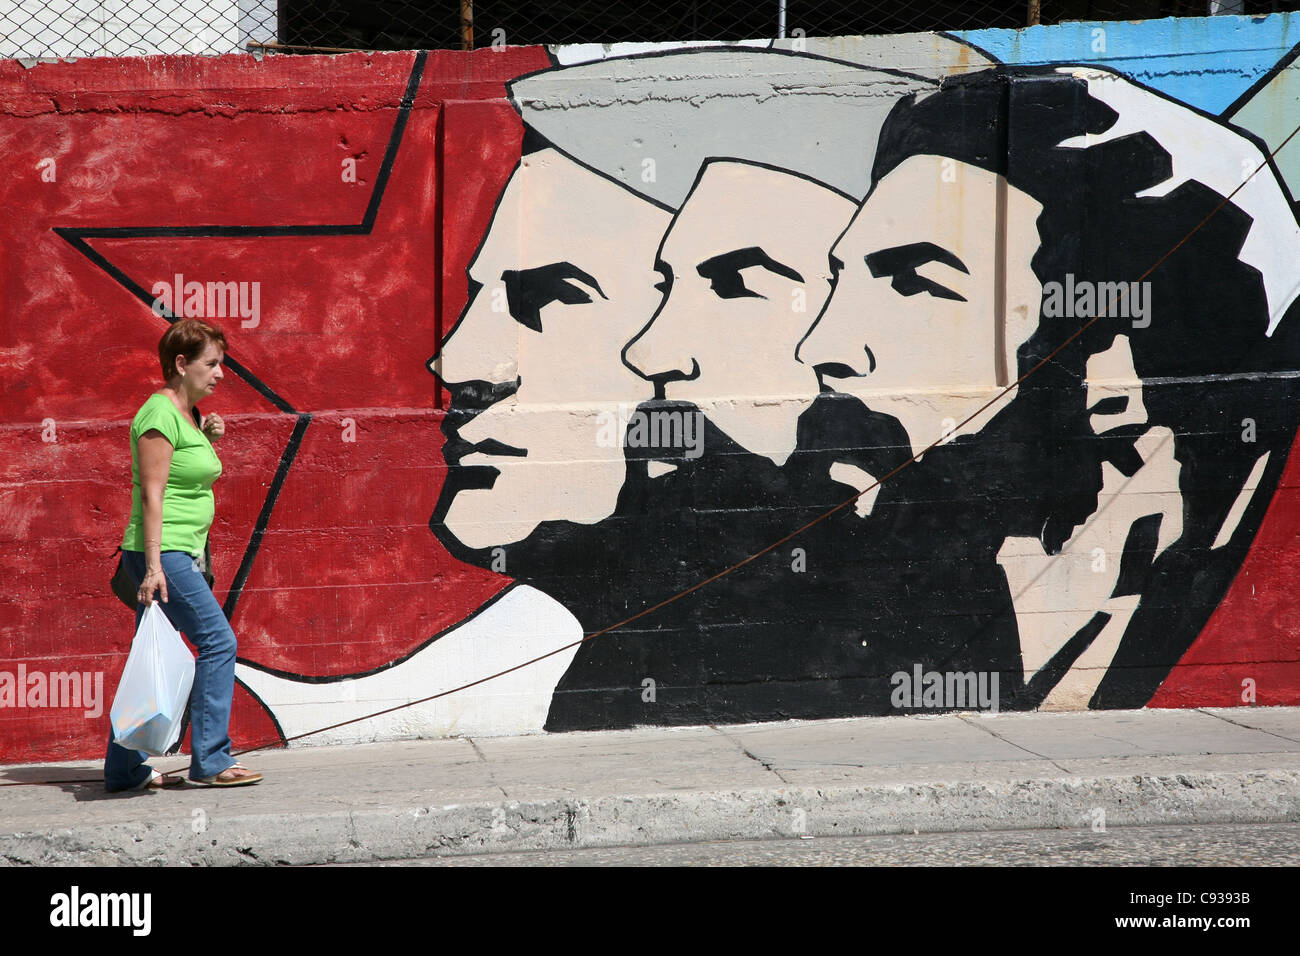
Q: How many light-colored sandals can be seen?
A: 2